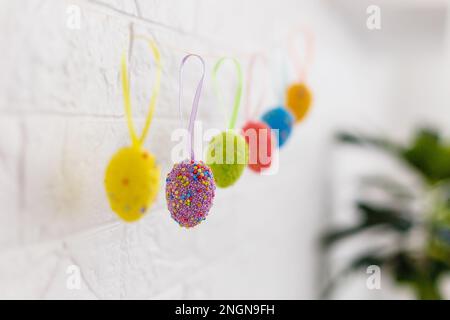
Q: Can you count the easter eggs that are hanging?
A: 6